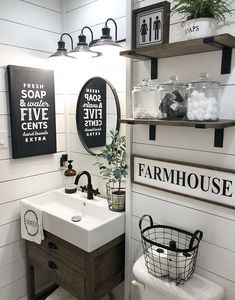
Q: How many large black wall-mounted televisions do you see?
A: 0